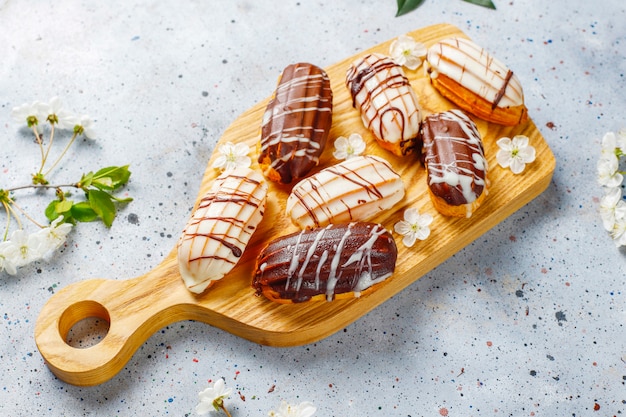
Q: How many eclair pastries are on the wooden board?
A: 7